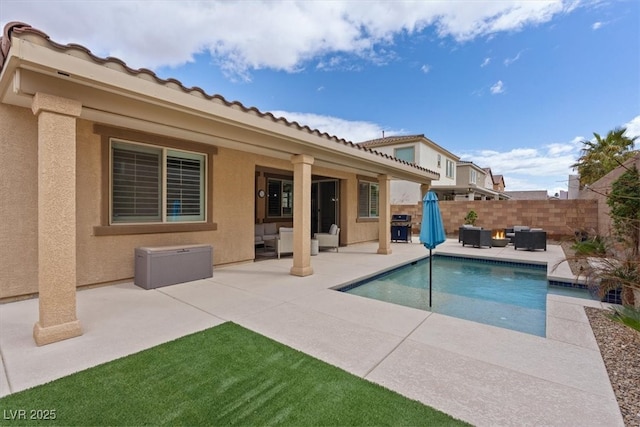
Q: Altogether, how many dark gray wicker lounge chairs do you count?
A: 4